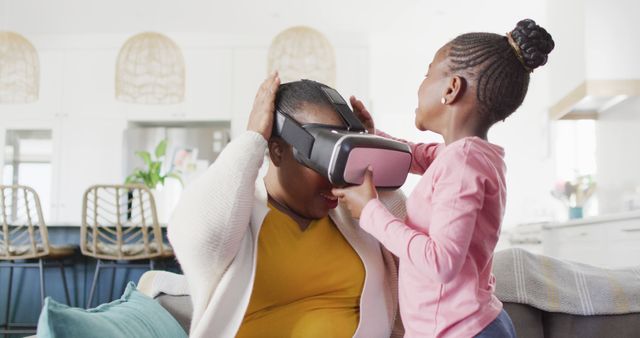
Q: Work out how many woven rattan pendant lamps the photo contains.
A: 3